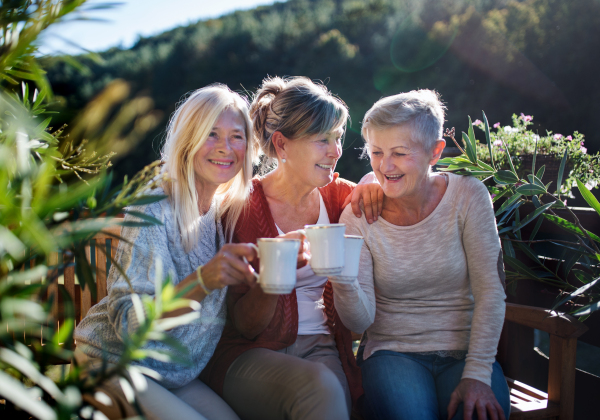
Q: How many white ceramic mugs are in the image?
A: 3